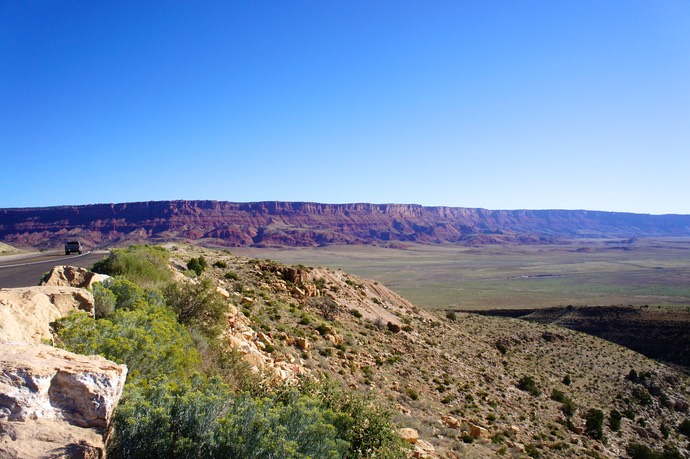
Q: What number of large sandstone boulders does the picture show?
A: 3